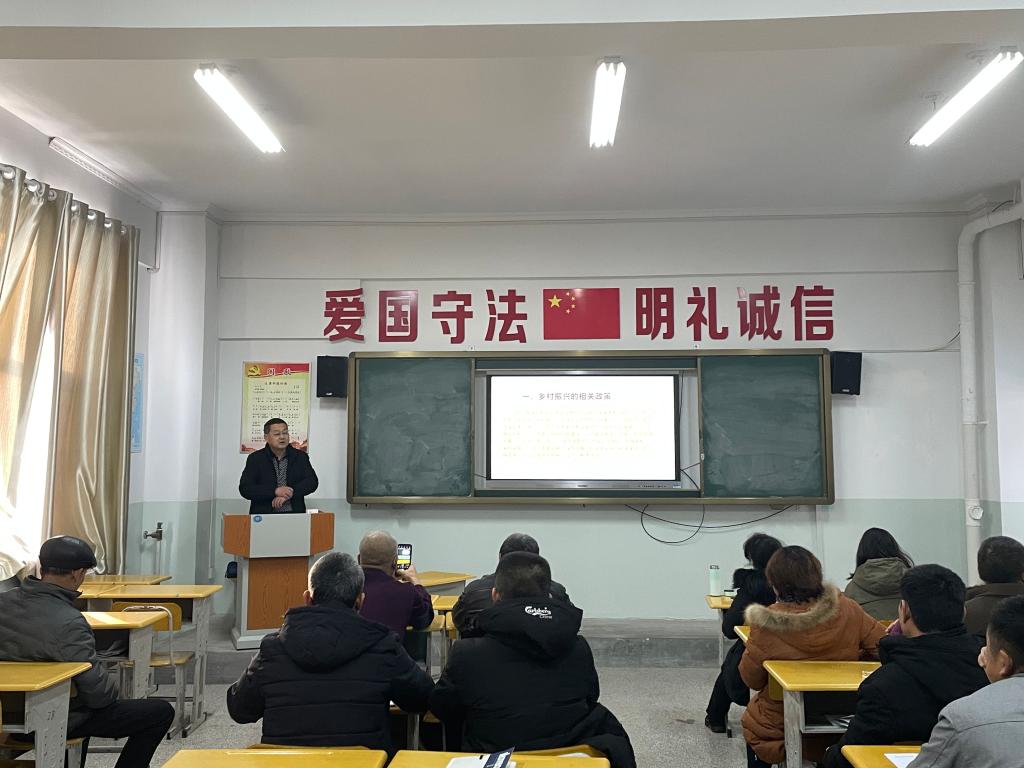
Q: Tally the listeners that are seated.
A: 11